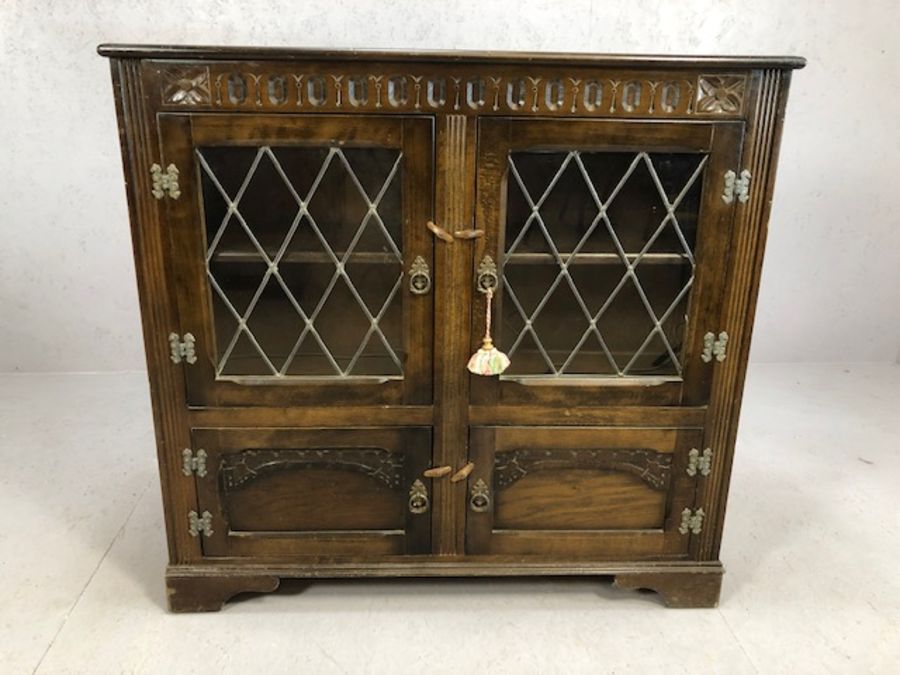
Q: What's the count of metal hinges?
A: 8